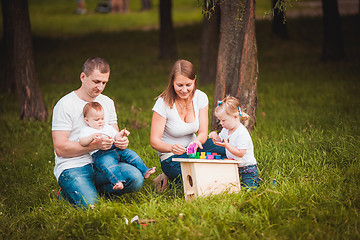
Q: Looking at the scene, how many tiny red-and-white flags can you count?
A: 0